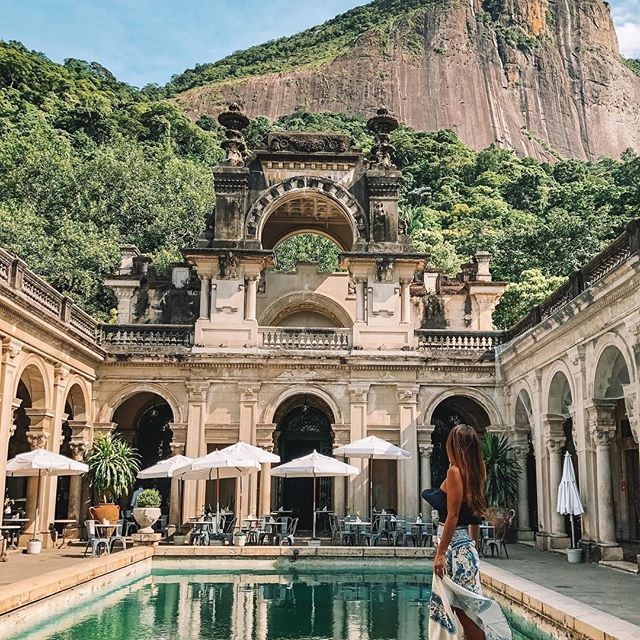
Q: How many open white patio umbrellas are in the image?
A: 6